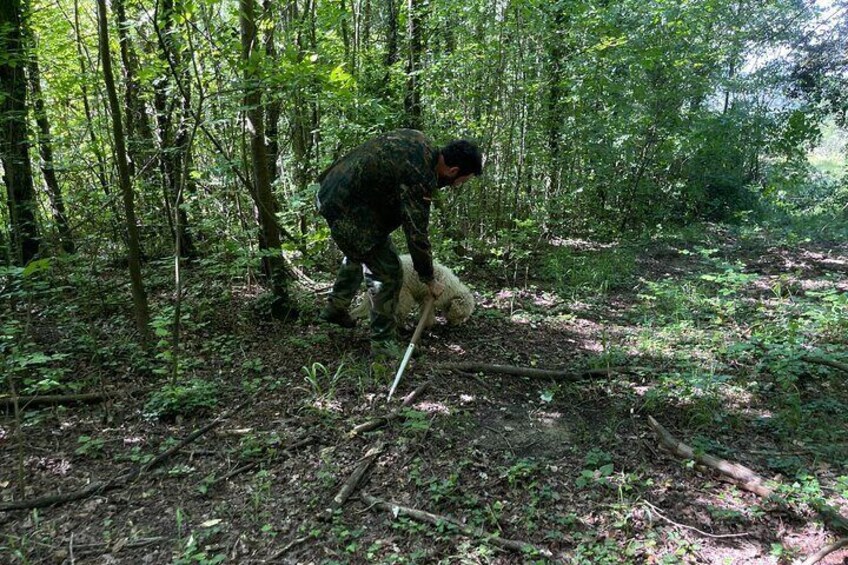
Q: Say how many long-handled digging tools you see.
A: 1